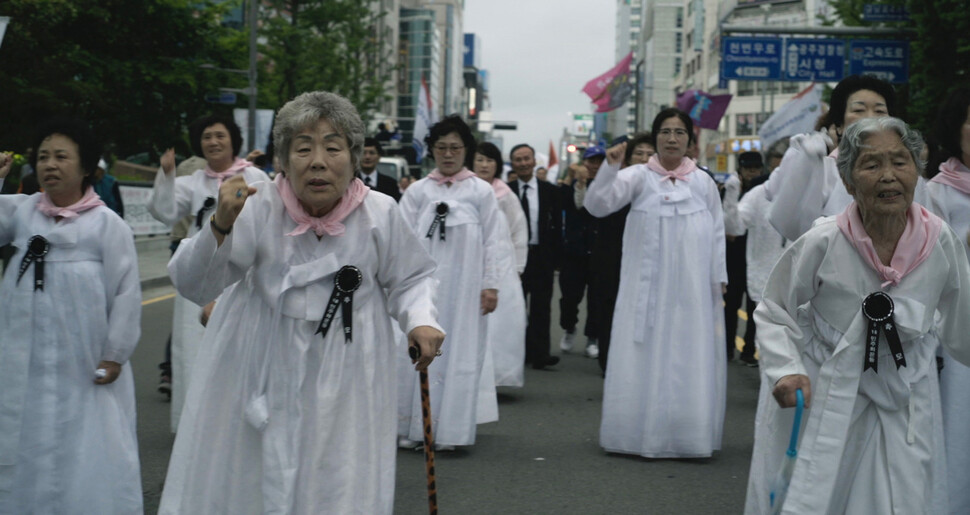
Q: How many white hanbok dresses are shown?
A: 9